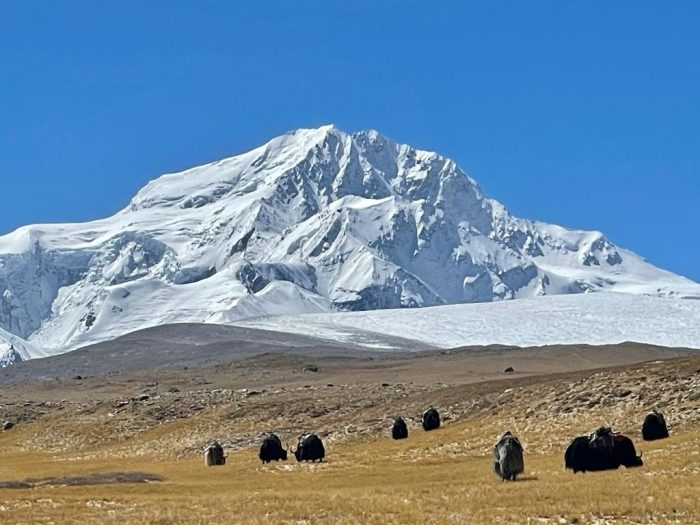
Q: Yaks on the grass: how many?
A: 8